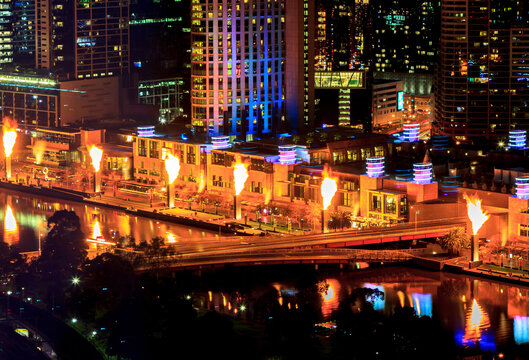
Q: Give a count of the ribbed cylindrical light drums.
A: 8